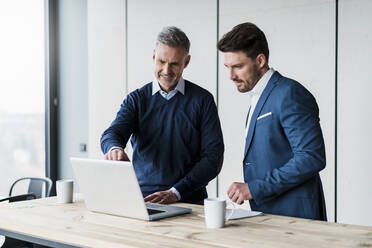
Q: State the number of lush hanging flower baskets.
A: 0